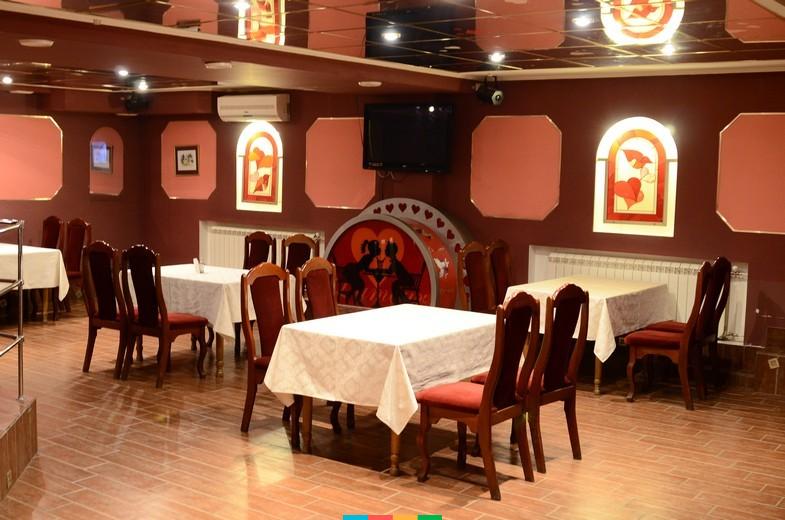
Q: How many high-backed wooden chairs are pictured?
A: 14